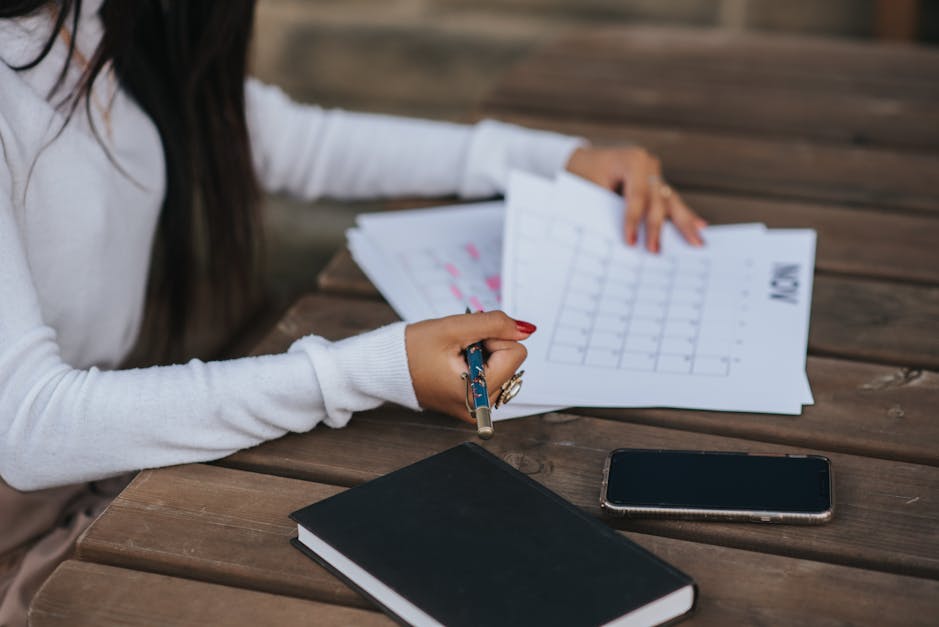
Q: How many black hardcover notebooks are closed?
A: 1